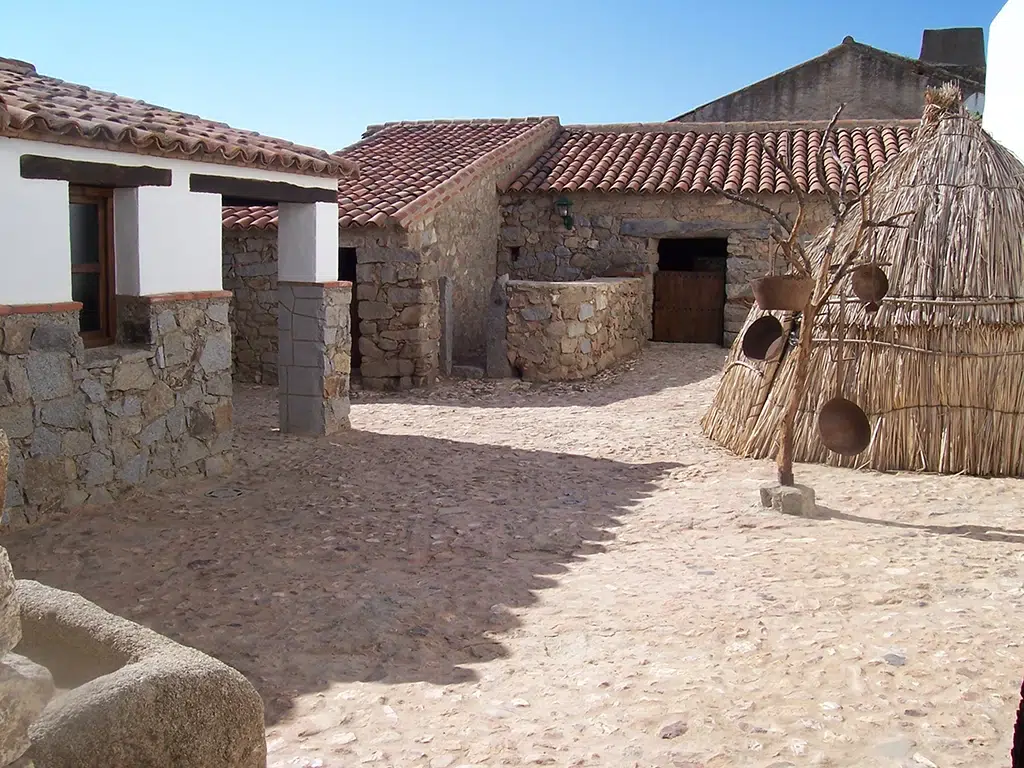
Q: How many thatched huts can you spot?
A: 1